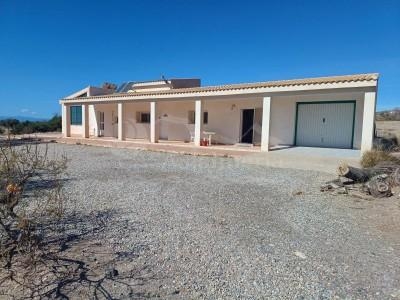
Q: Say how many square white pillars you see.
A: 7